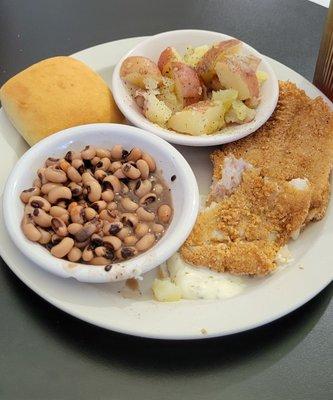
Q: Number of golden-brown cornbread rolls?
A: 1